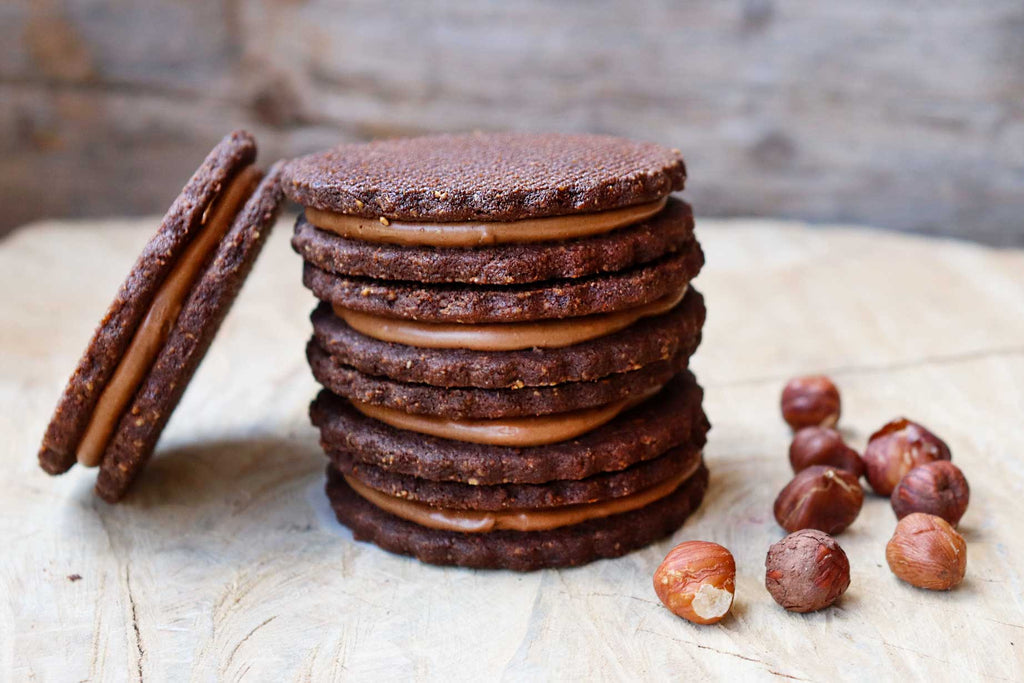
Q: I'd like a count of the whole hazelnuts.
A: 8